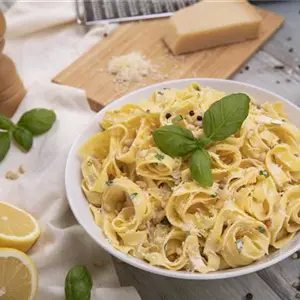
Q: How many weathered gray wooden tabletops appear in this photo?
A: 1